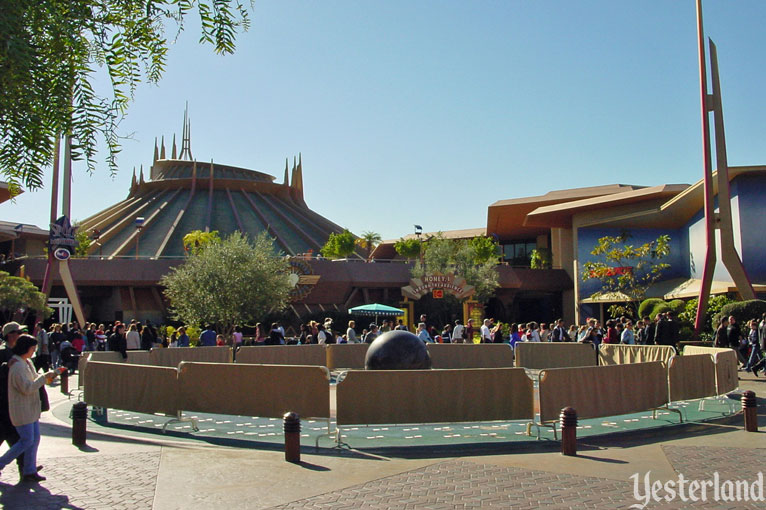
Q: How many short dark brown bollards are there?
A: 5